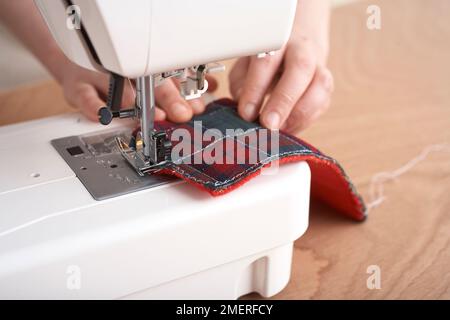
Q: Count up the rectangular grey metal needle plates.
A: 1